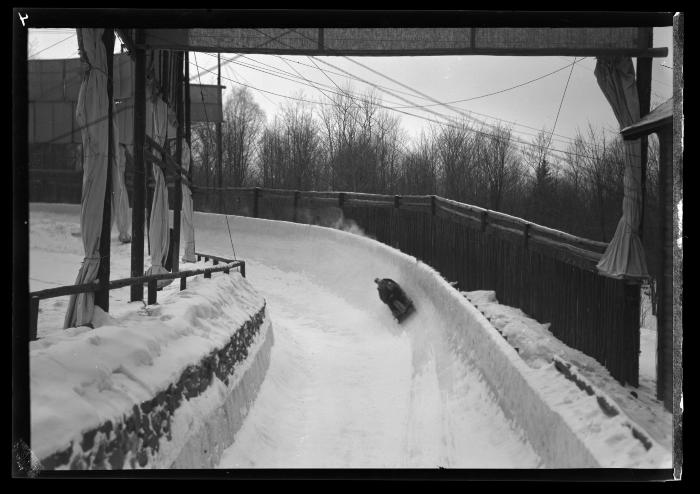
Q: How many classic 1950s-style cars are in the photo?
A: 0